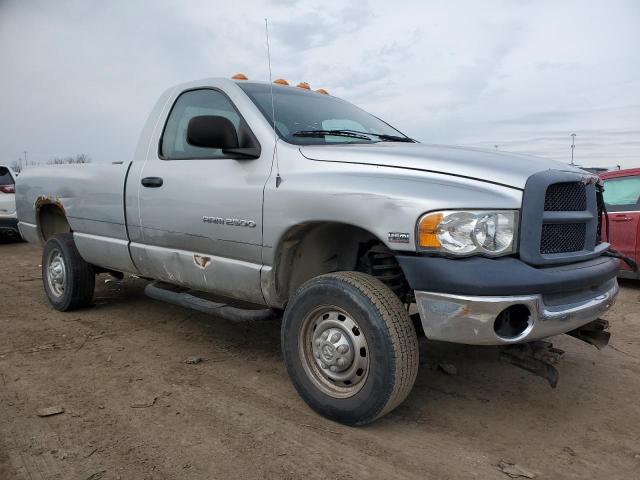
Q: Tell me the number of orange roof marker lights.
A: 4